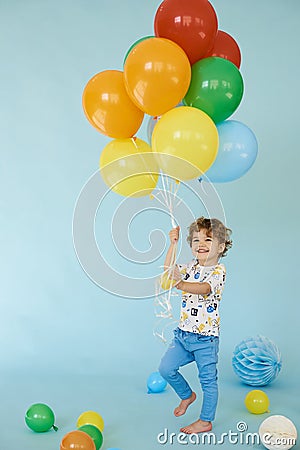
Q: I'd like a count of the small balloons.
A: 6